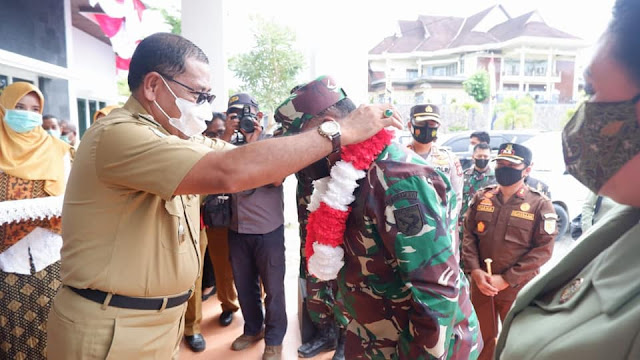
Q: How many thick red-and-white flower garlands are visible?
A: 1